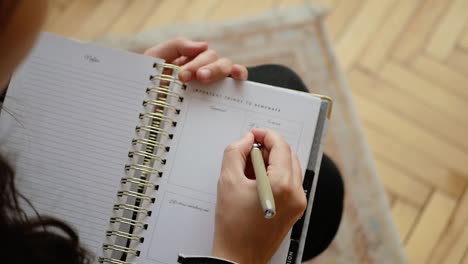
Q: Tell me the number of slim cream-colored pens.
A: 1